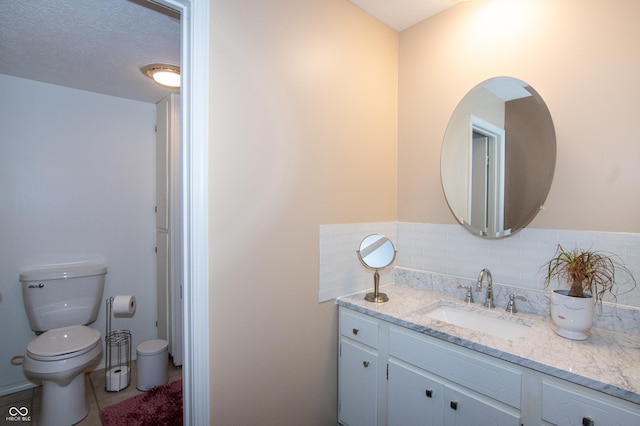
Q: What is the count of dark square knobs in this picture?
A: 5